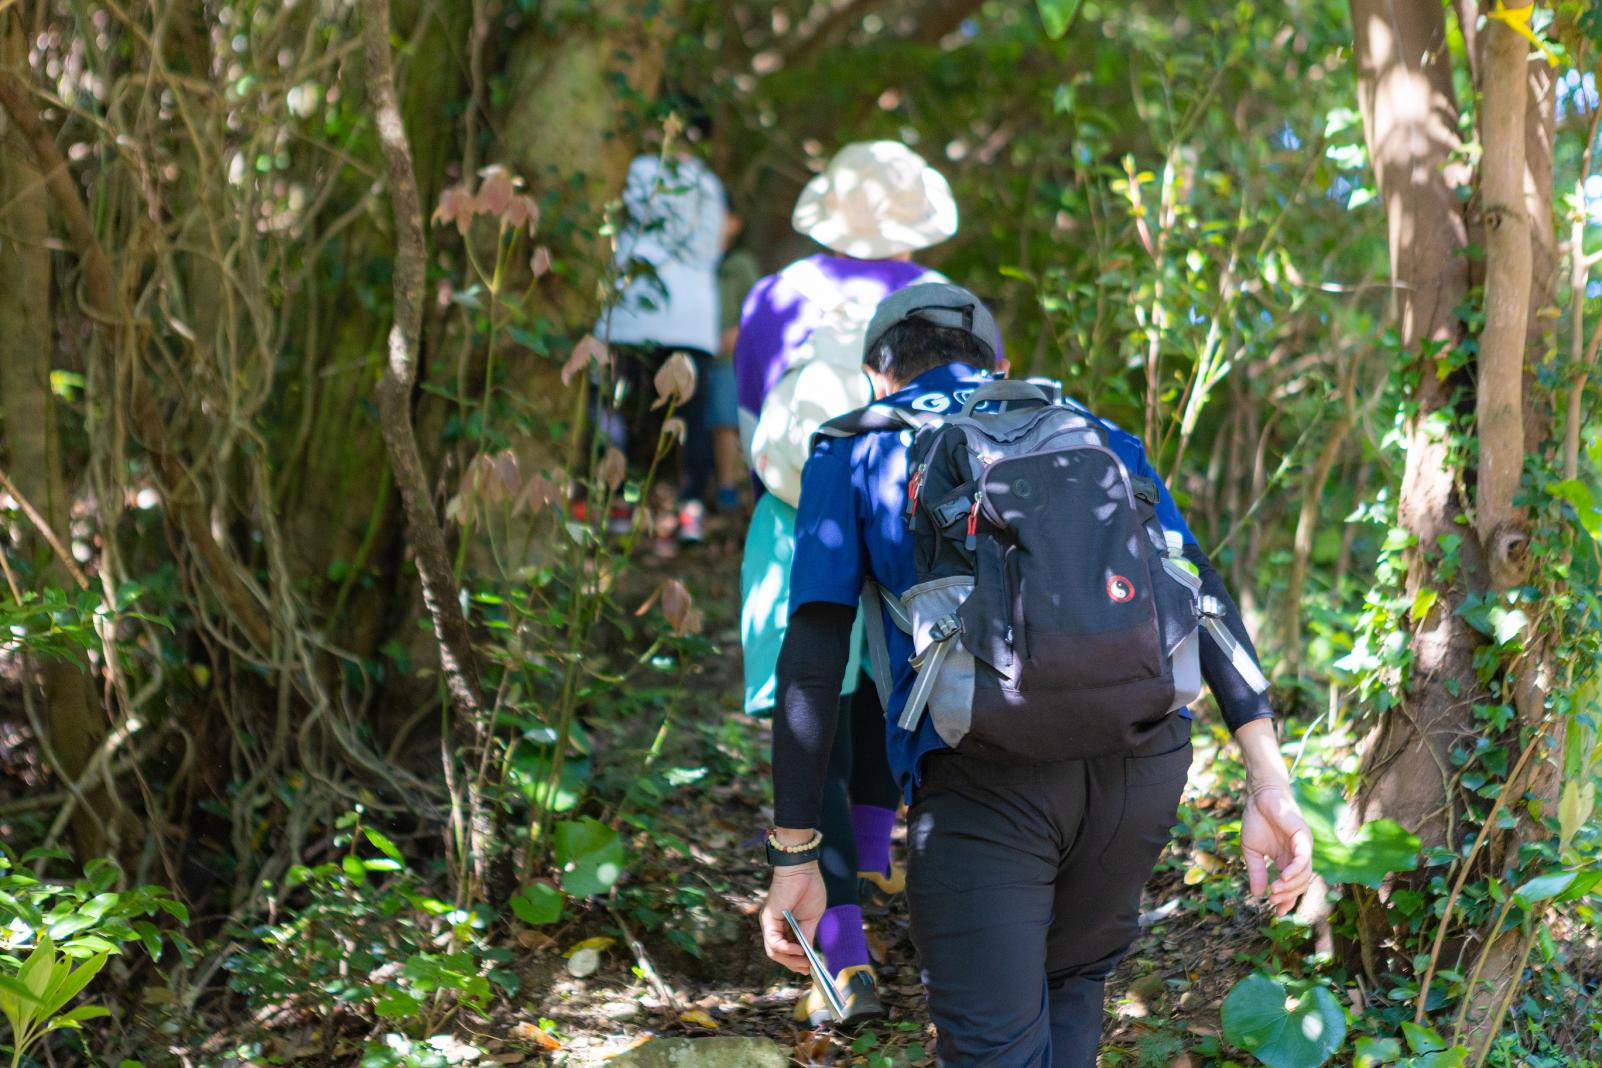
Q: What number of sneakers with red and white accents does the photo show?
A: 2